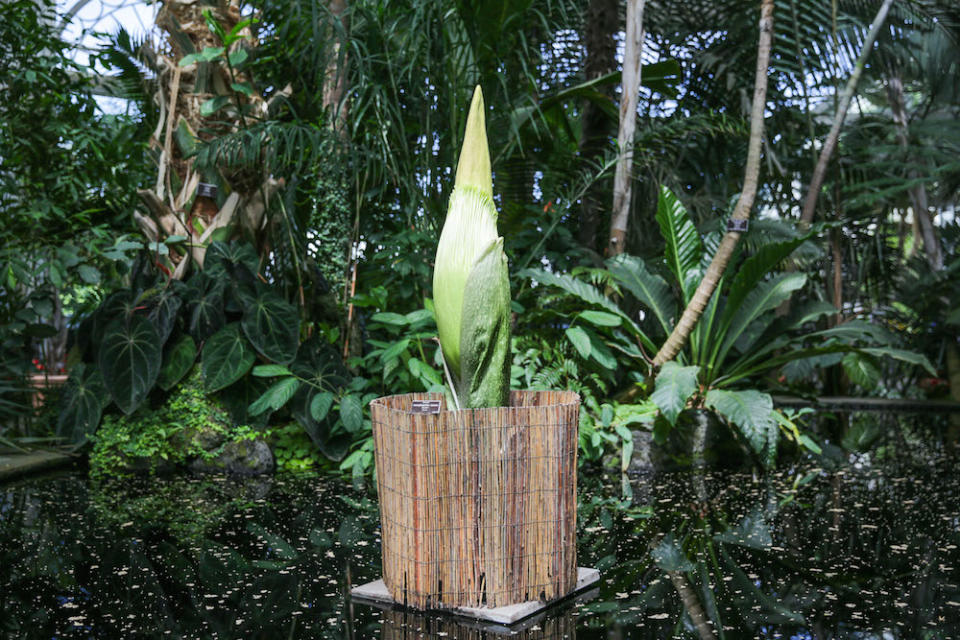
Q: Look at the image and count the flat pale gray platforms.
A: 1